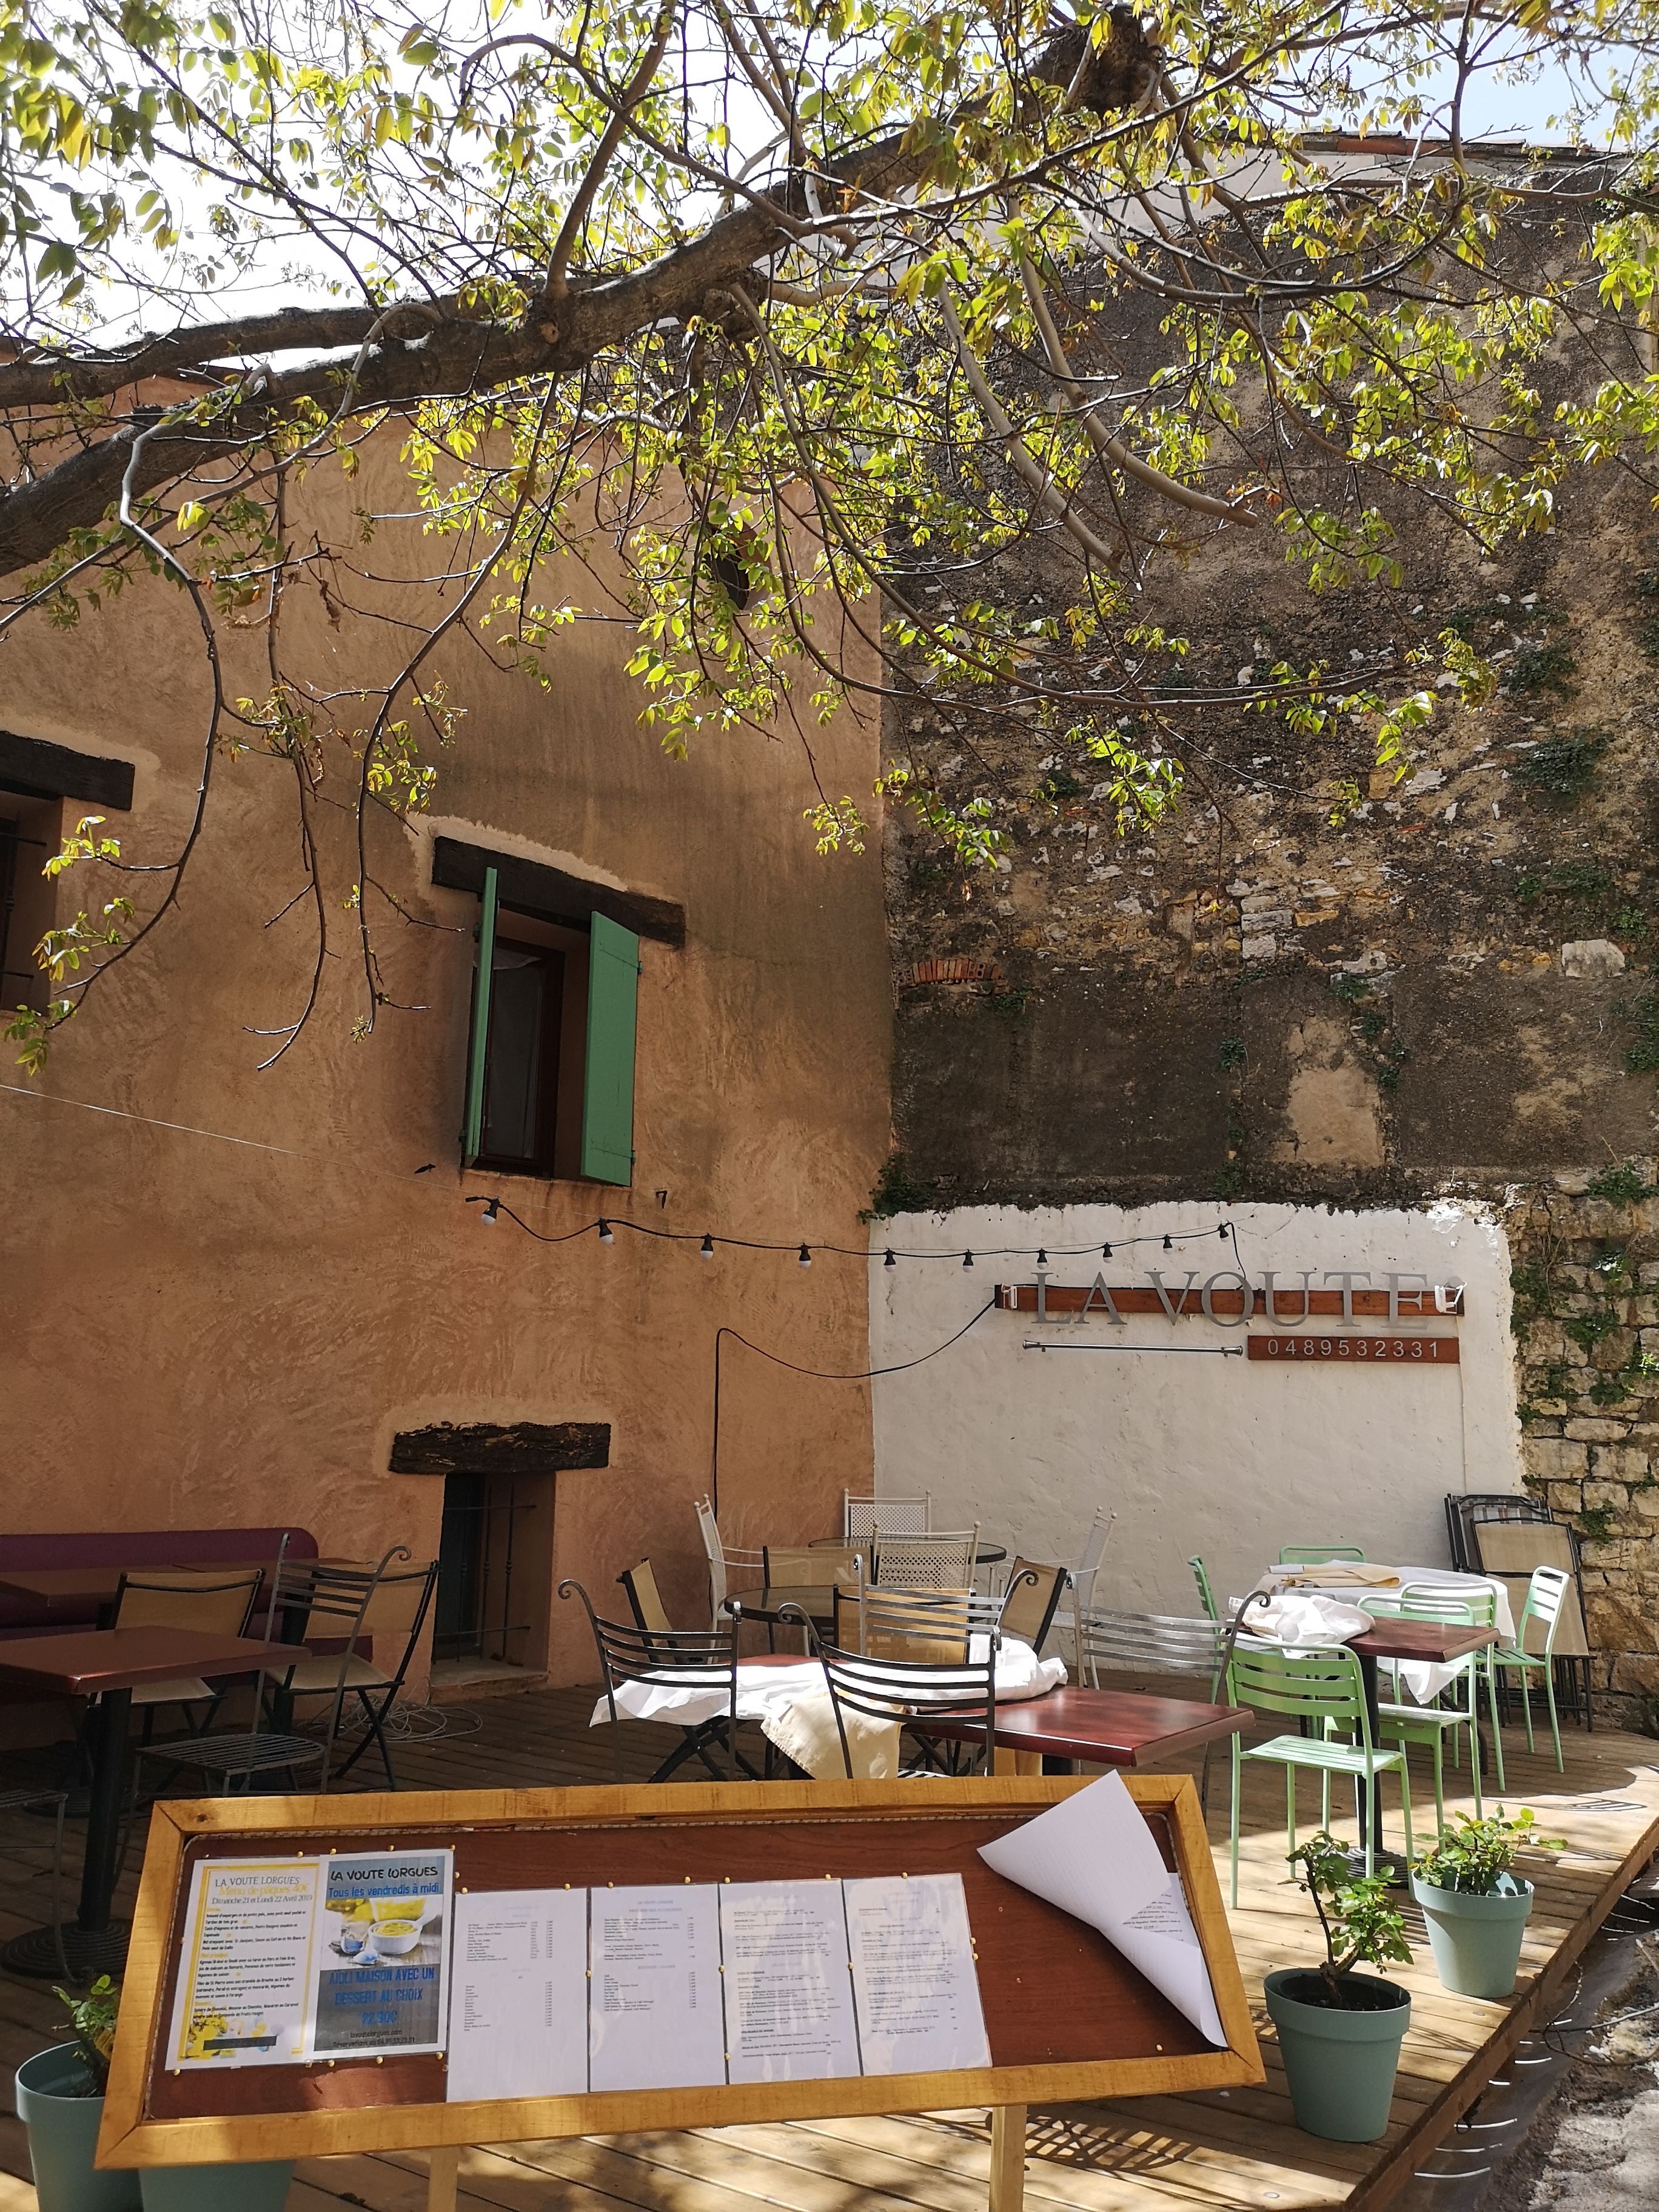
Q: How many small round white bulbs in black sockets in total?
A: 10